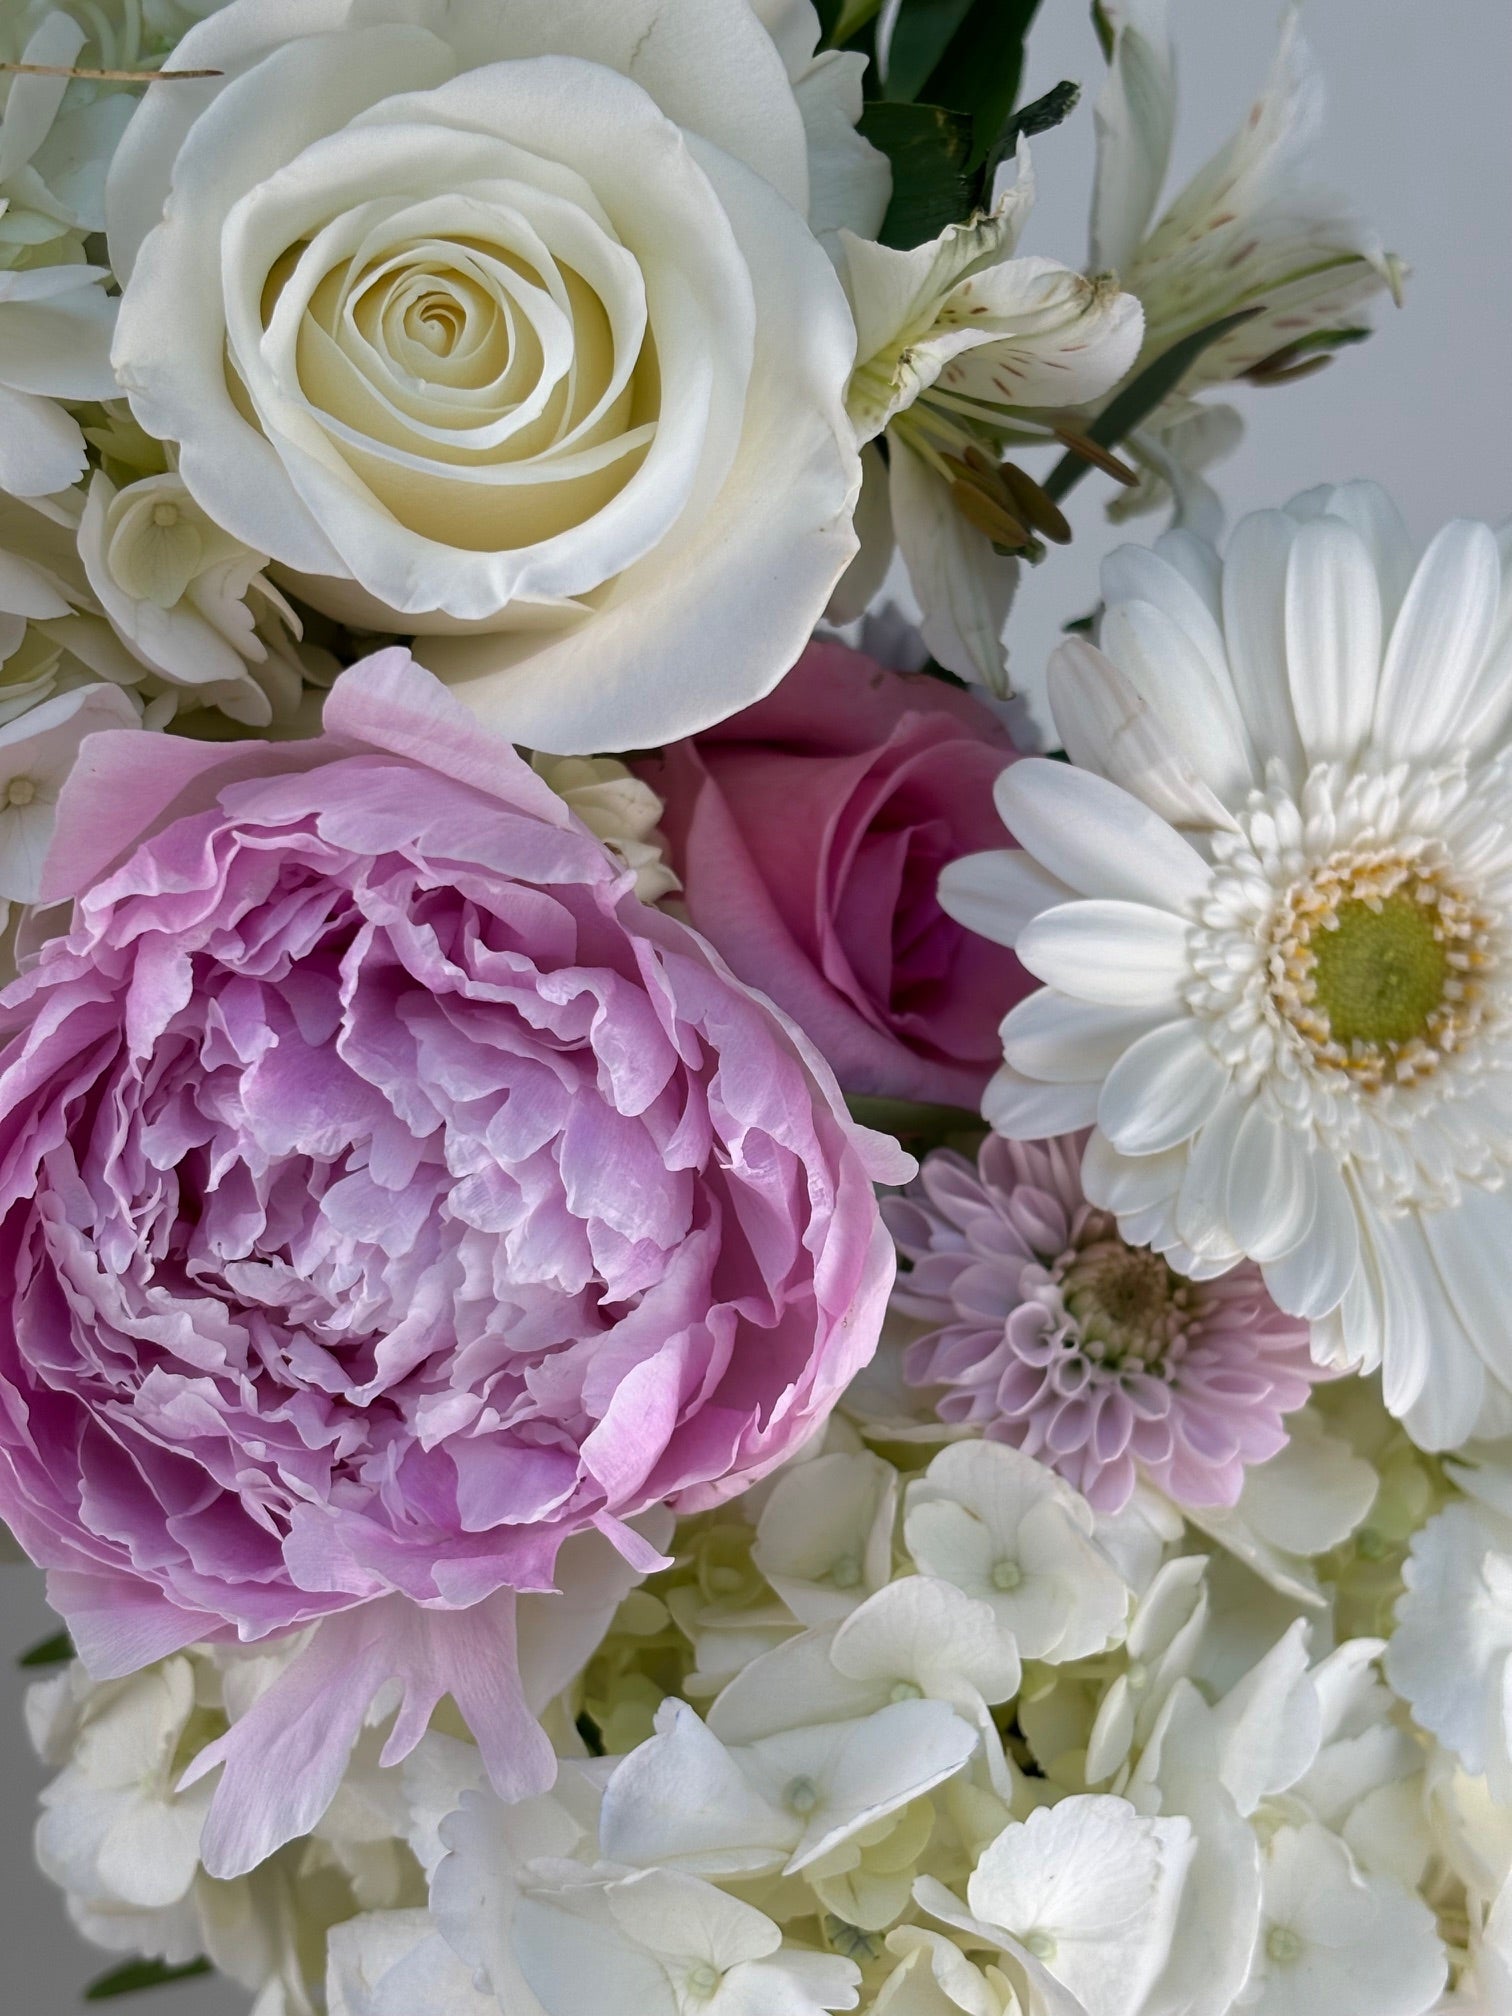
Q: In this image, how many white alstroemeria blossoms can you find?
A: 2